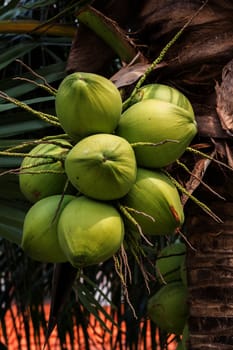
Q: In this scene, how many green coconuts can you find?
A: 10